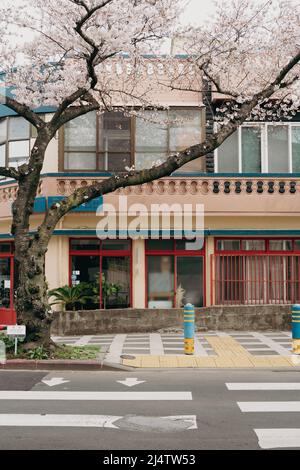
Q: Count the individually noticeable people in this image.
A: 0